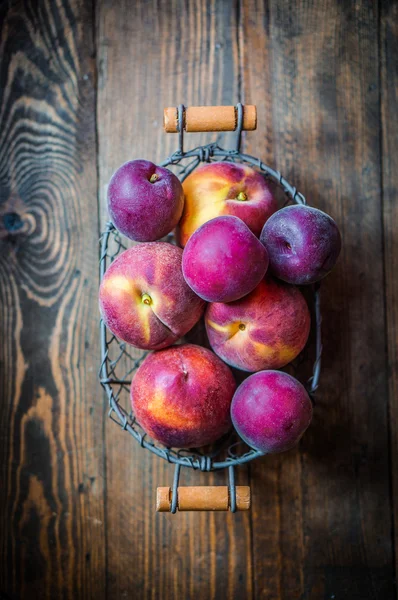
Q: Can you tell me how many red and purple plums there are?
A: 4